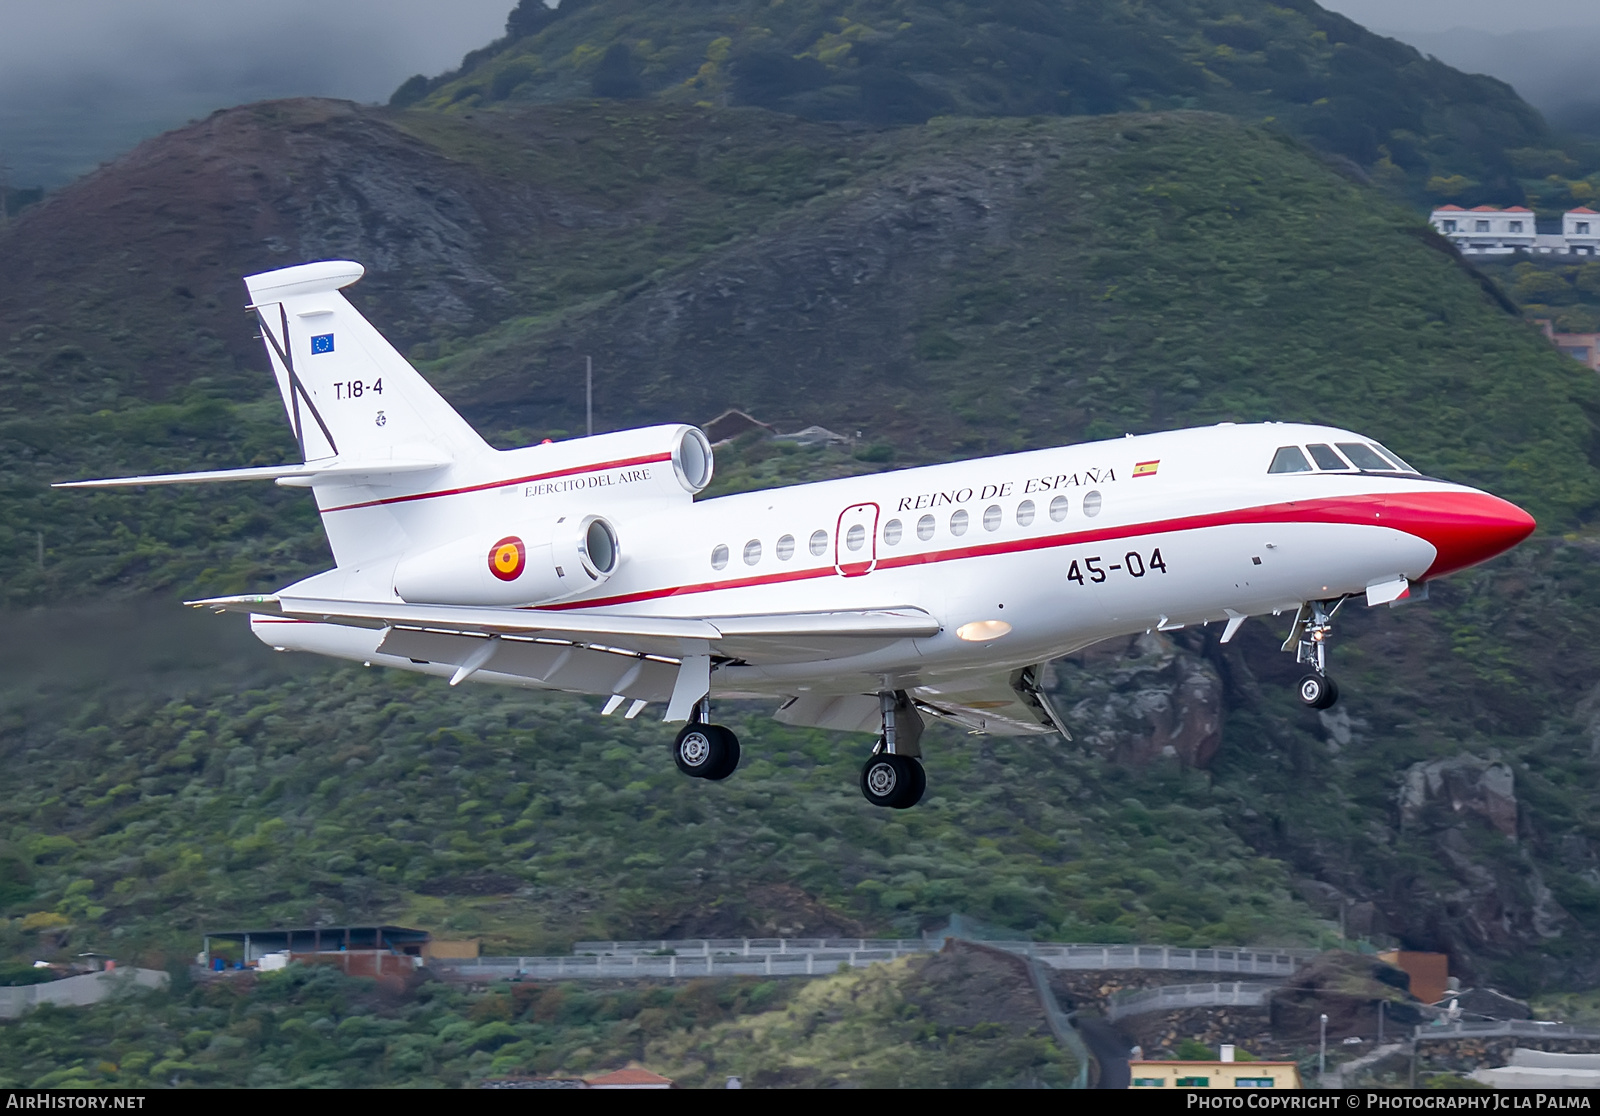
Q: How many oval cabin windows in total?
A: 12